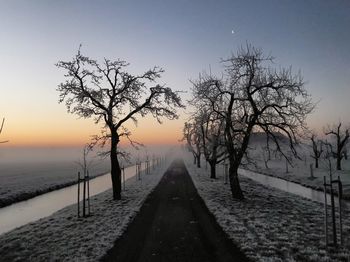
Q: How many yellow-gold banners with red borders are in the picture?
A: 0